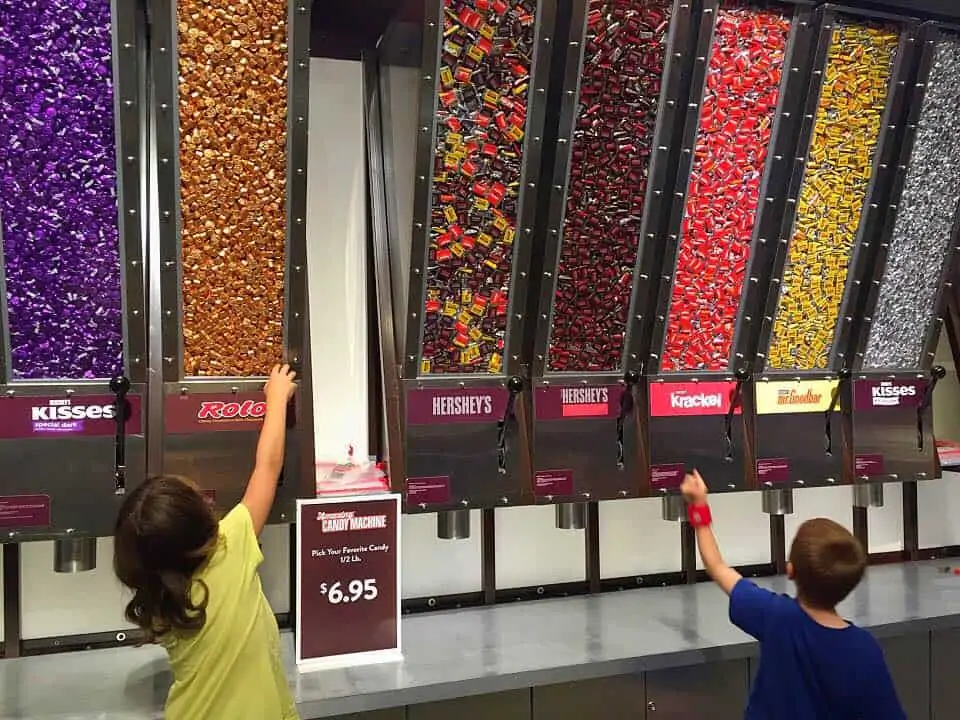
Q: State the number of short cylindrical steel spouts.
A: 6